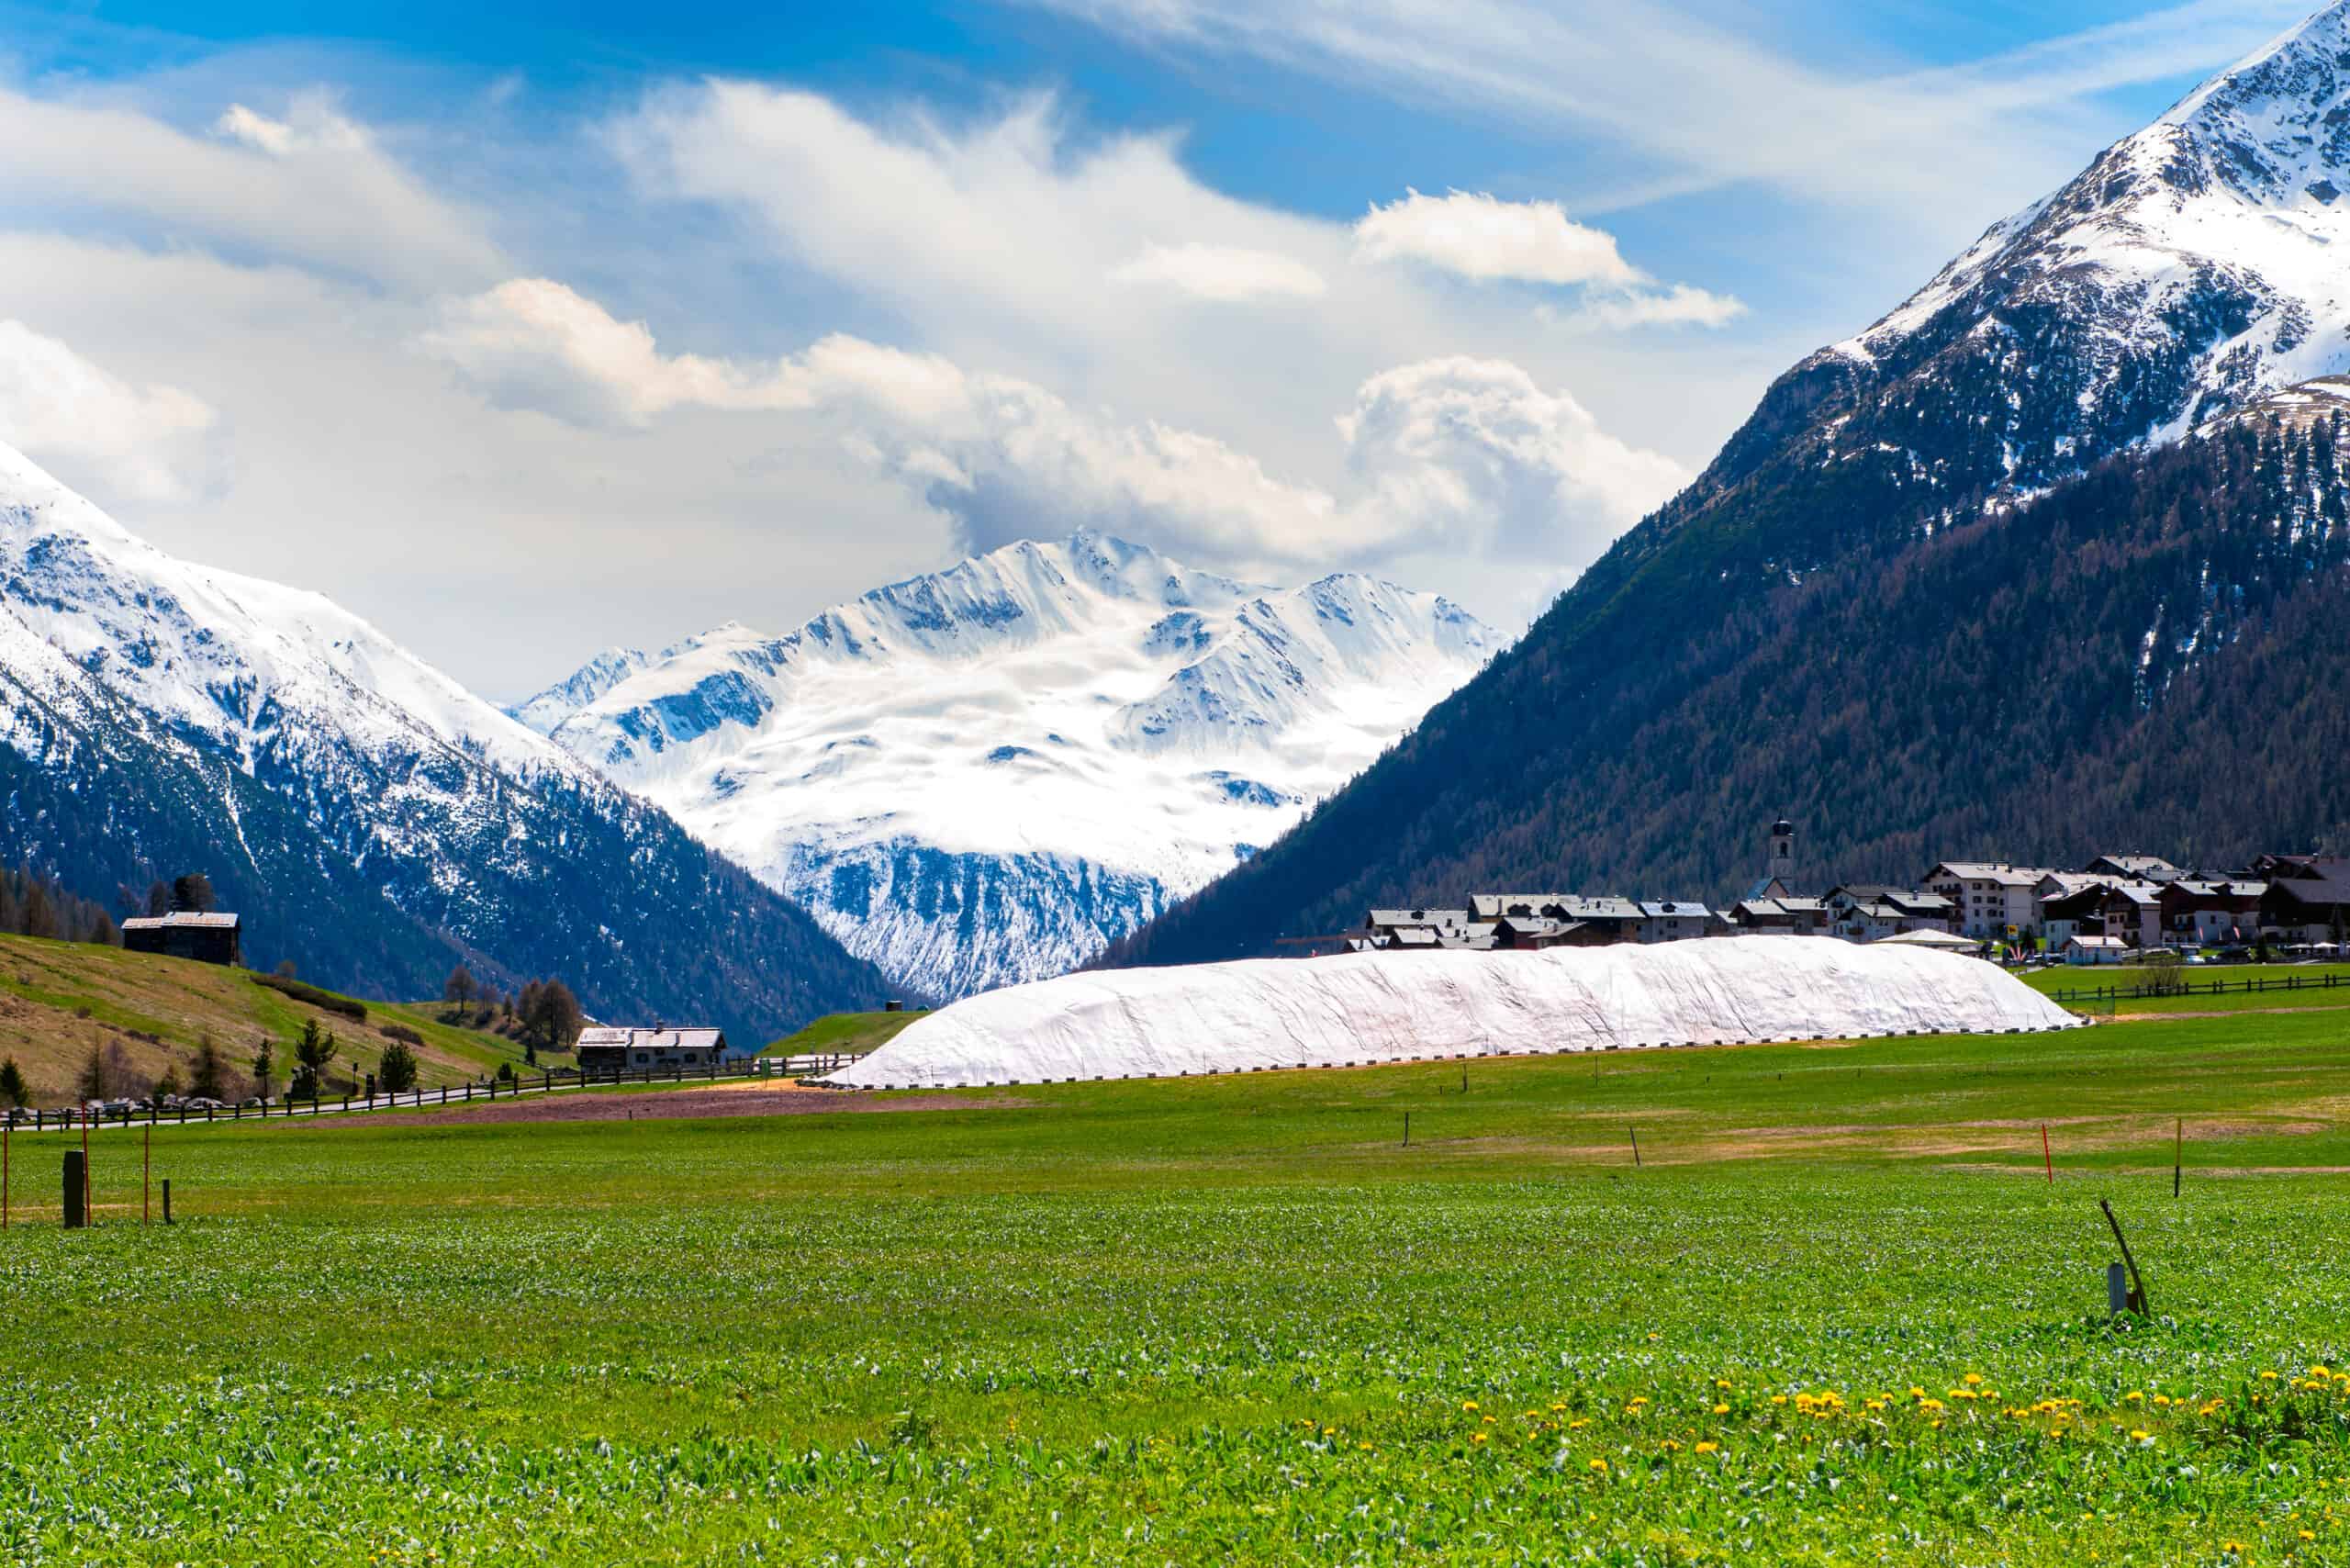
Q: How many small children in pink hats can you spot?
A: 0